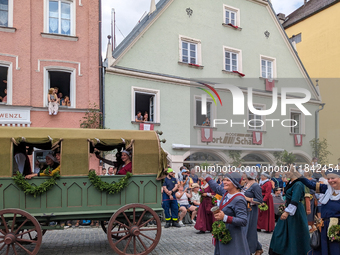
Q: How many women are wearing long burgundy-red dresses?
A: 2